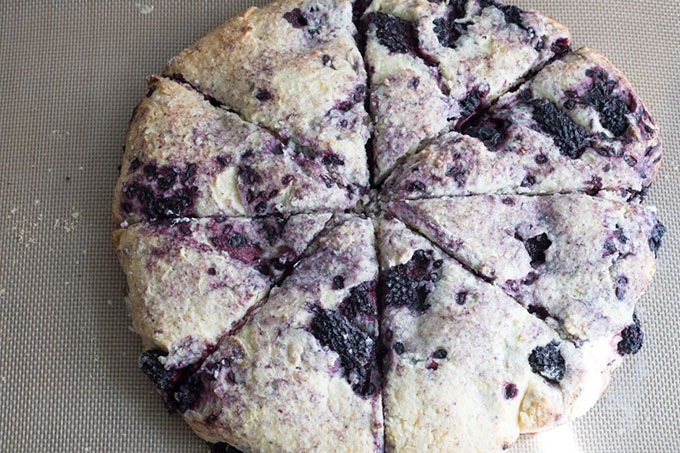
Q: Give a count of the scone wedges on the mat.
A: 8